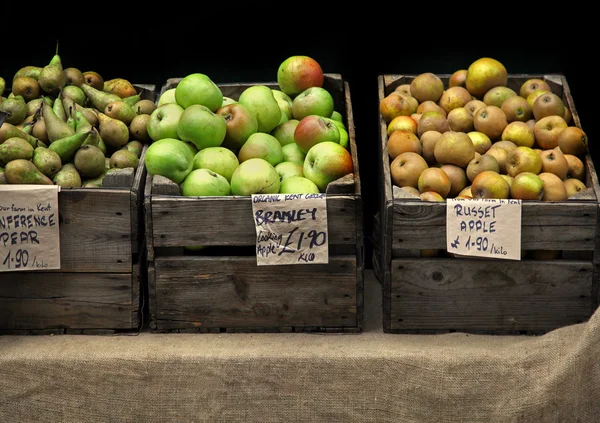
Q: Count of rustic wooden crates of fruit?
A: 3